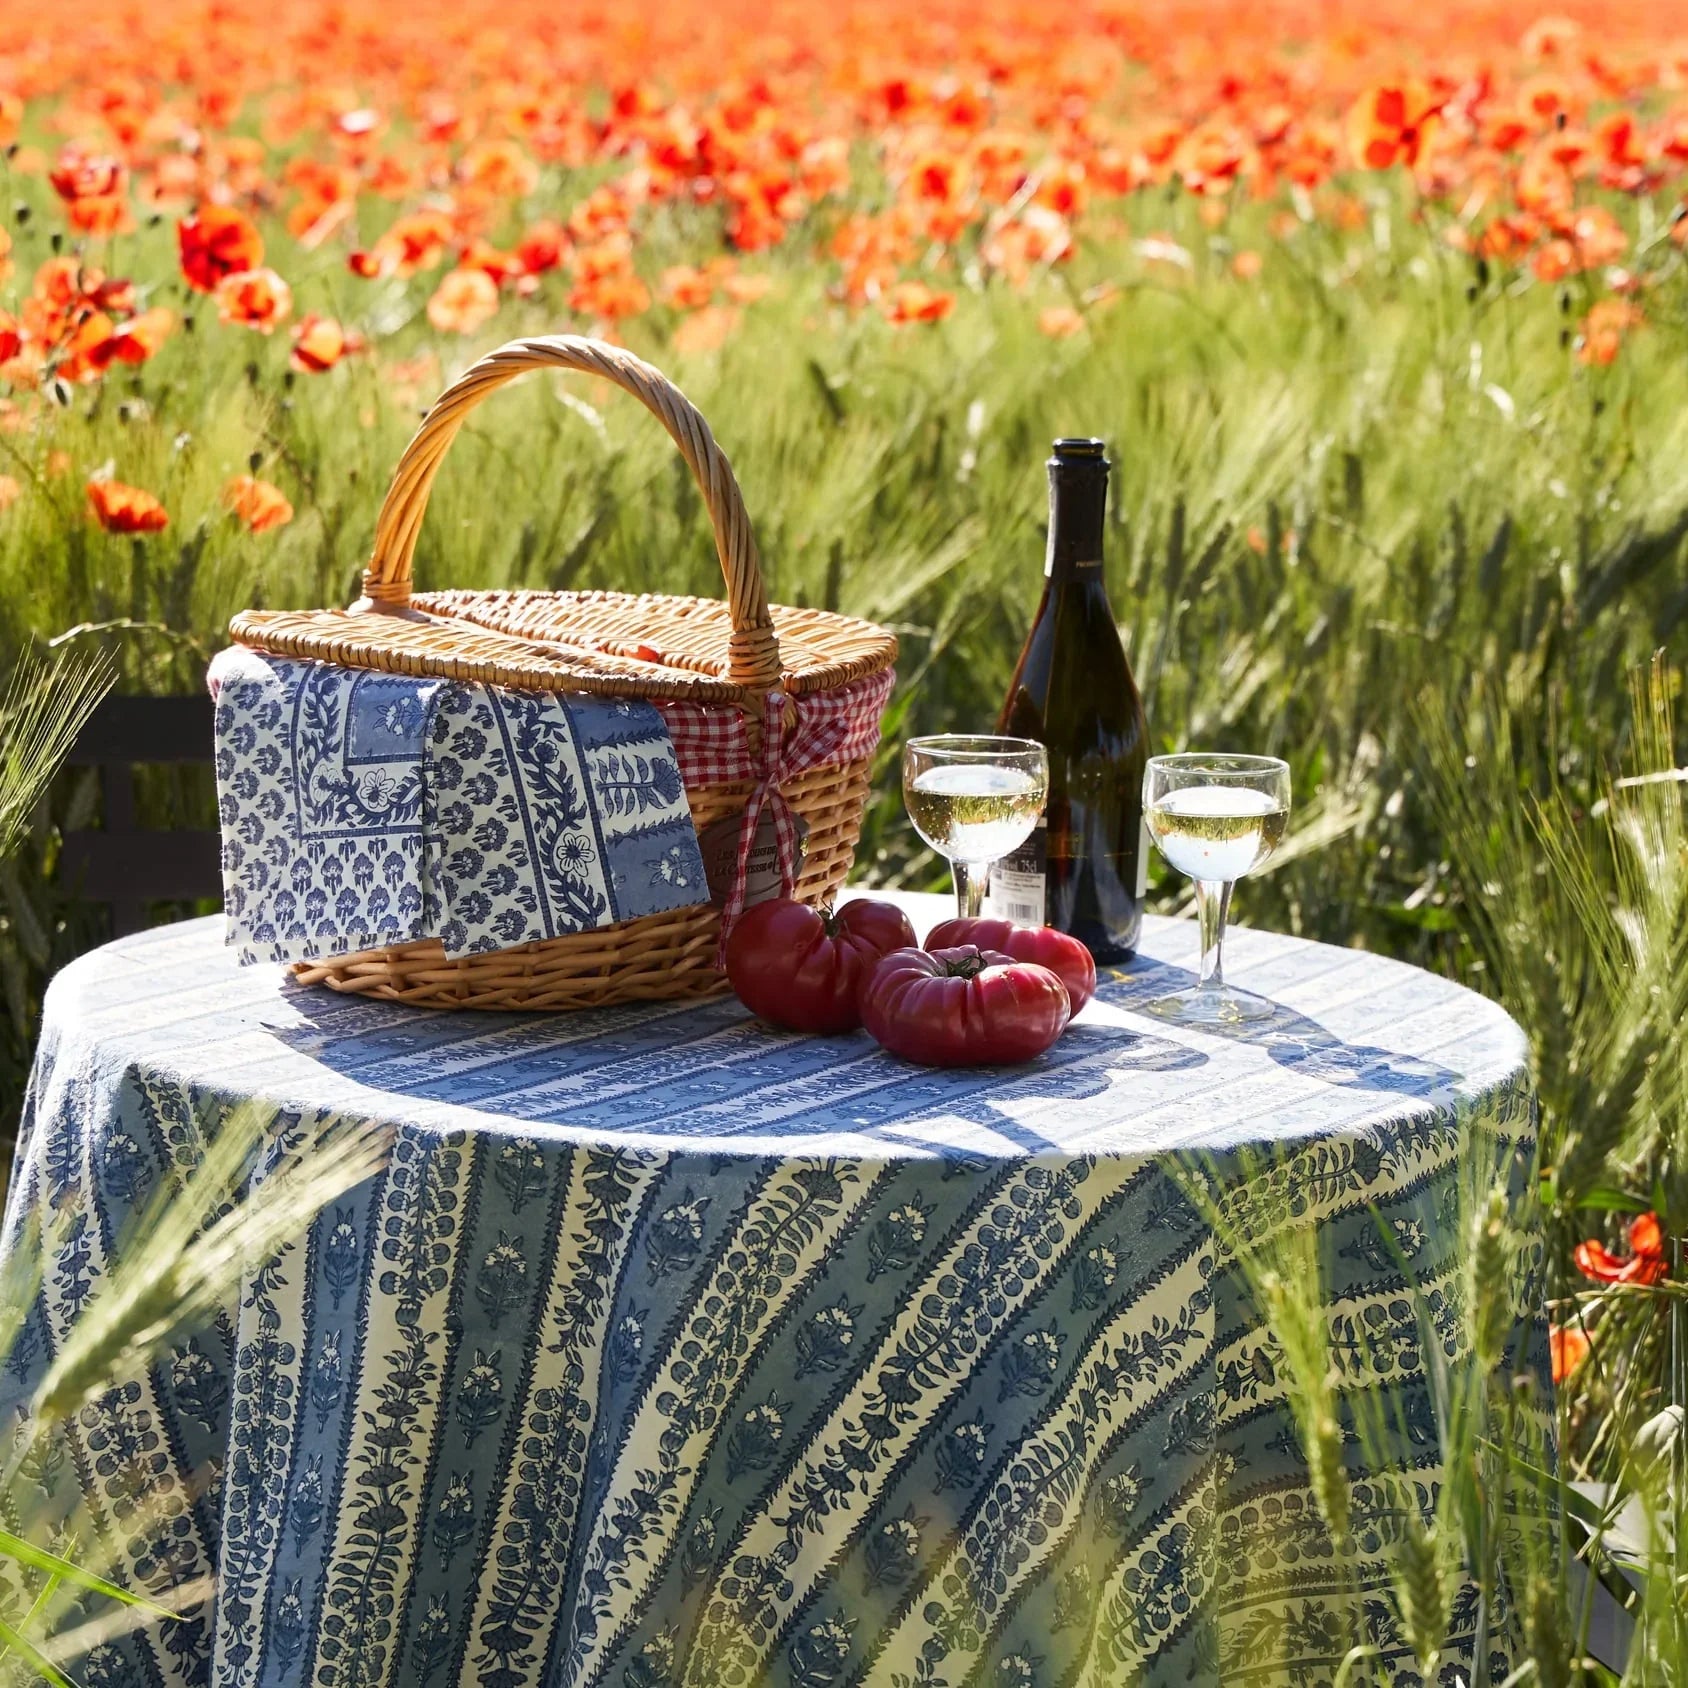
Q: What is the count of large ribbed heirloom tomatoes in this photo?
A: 3